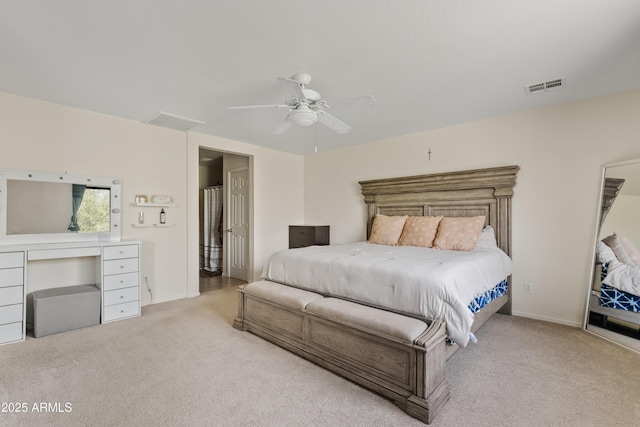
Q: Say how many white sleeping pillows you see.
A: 1